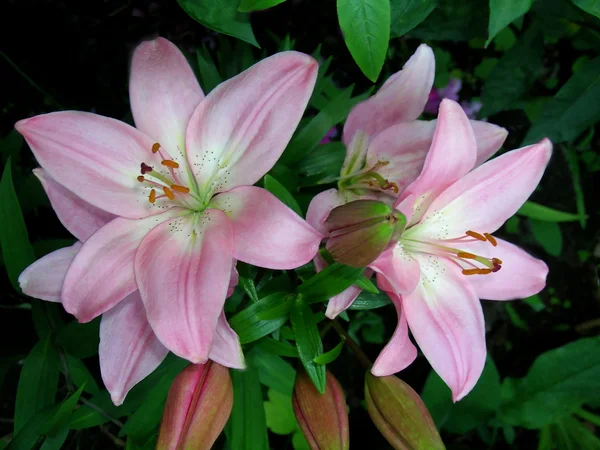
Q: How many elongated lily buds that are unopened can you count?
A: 4